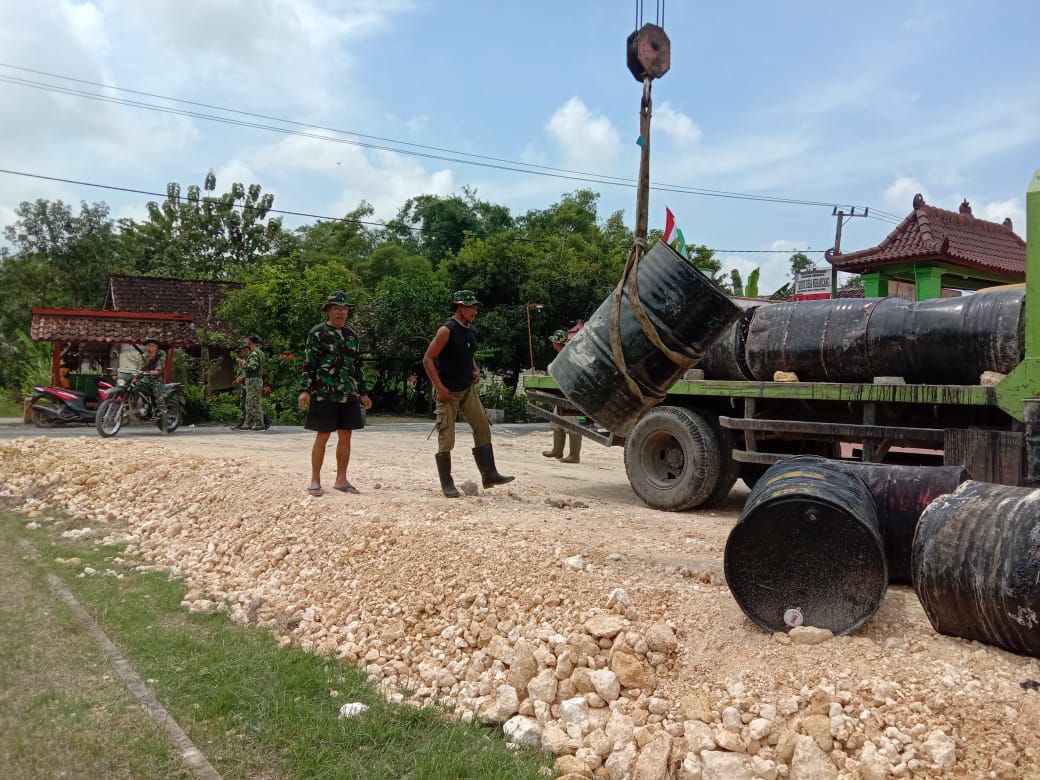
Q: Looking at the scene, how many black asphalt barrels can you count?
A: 7